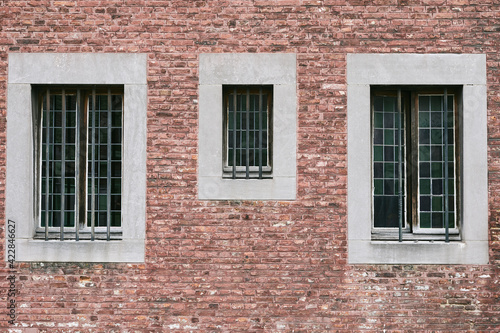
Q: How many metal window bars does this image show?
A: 10